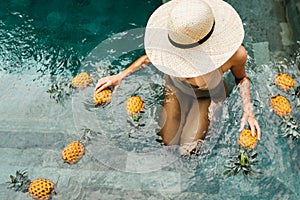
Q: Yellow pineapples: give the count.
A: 8